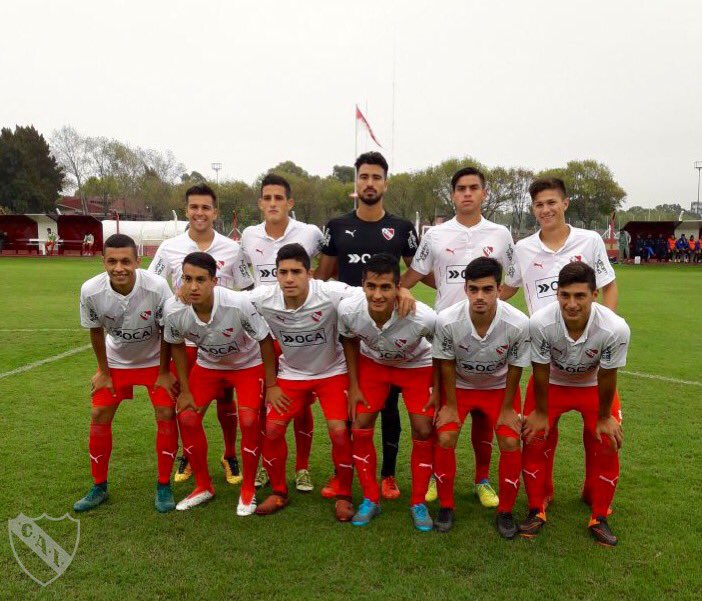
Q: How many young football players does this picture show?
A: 11